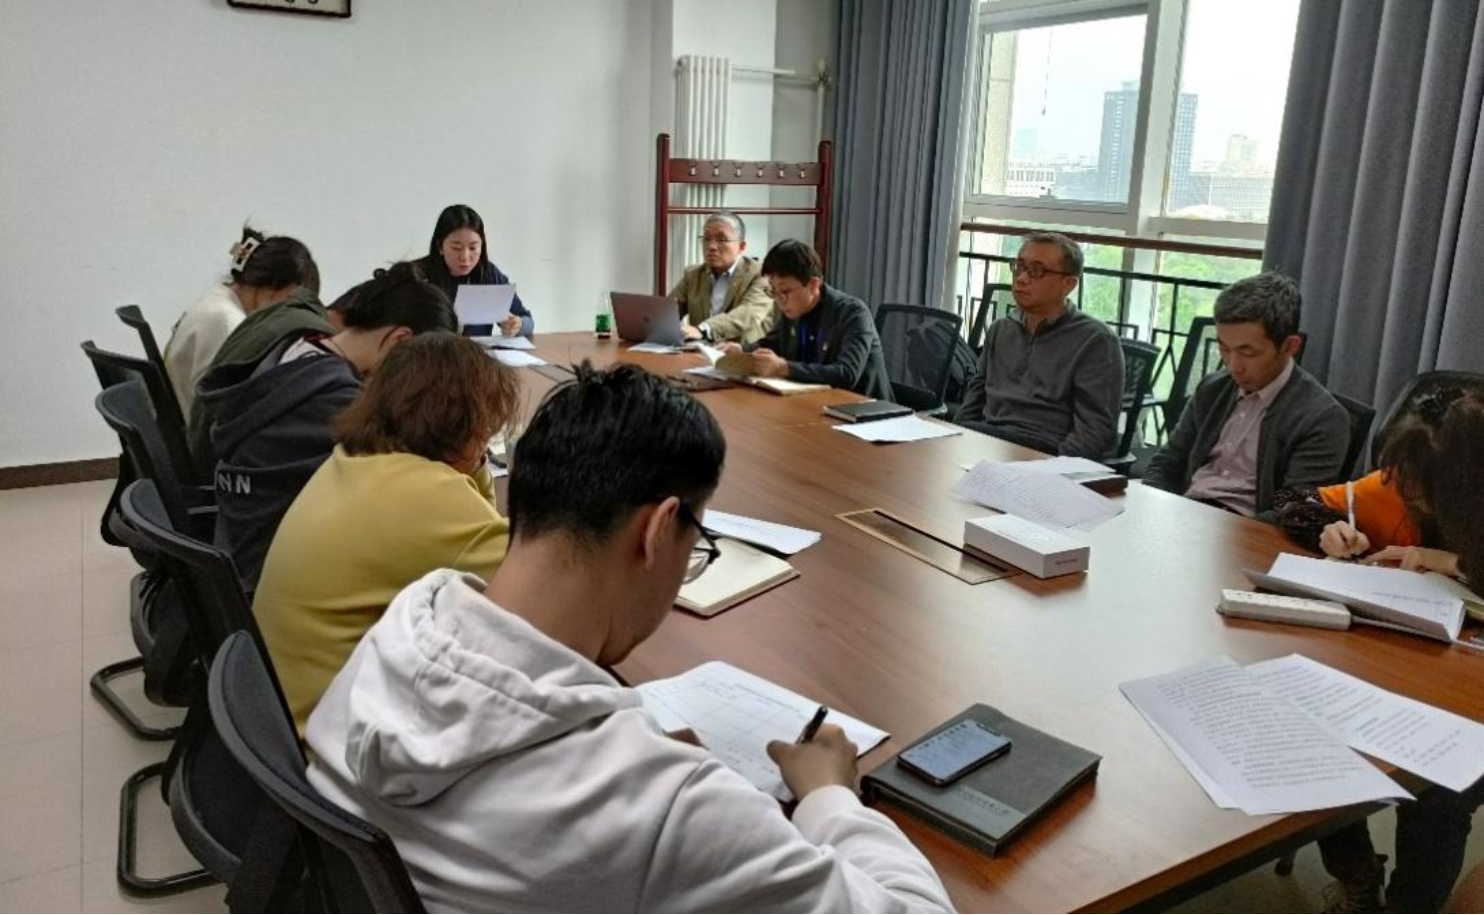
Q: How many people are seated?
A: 11